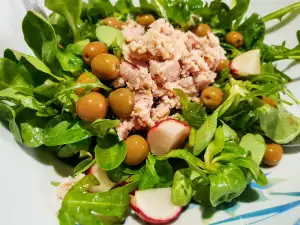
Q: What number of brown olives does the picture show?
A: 14